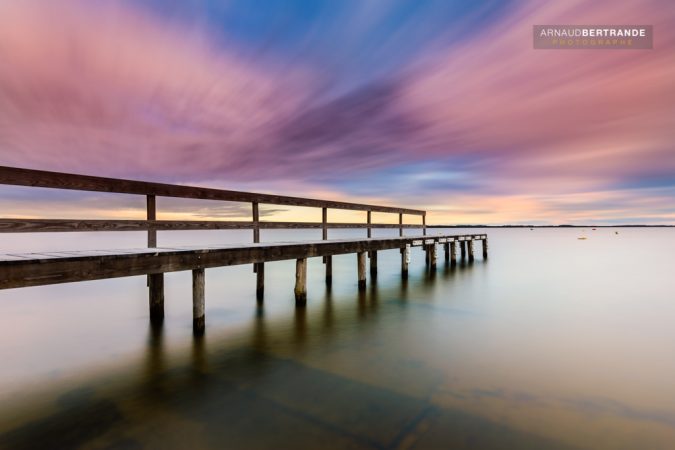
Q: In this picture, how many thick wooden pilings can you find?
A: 15